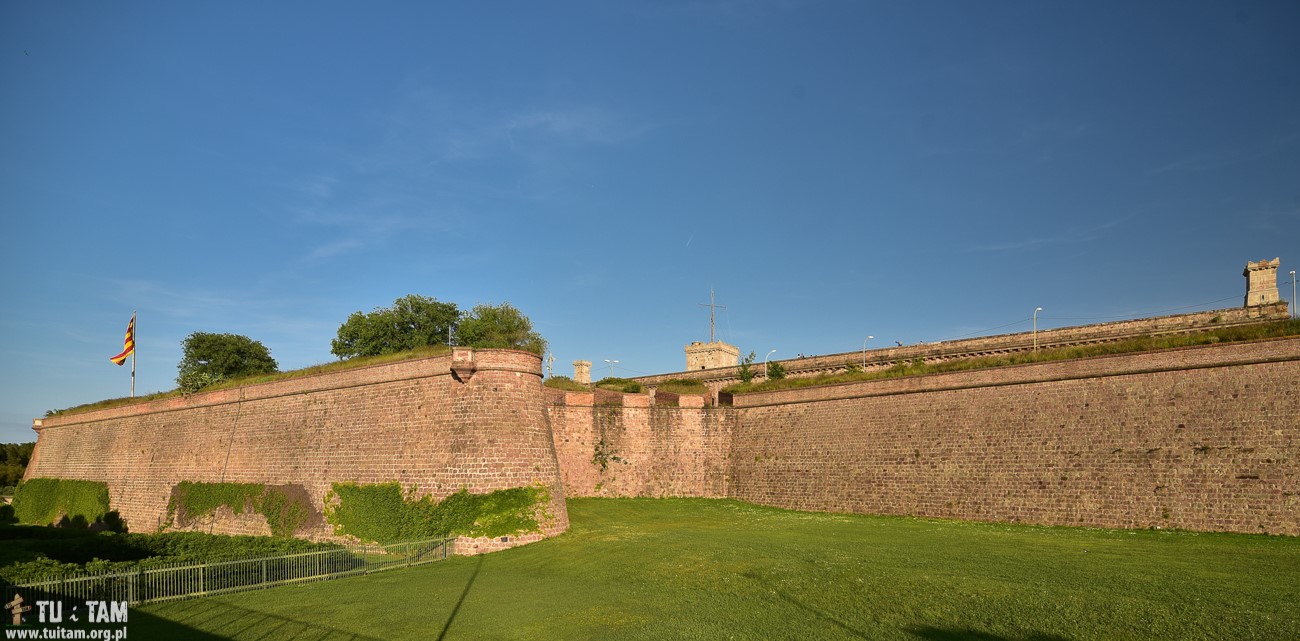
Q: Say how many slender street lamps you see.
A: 5